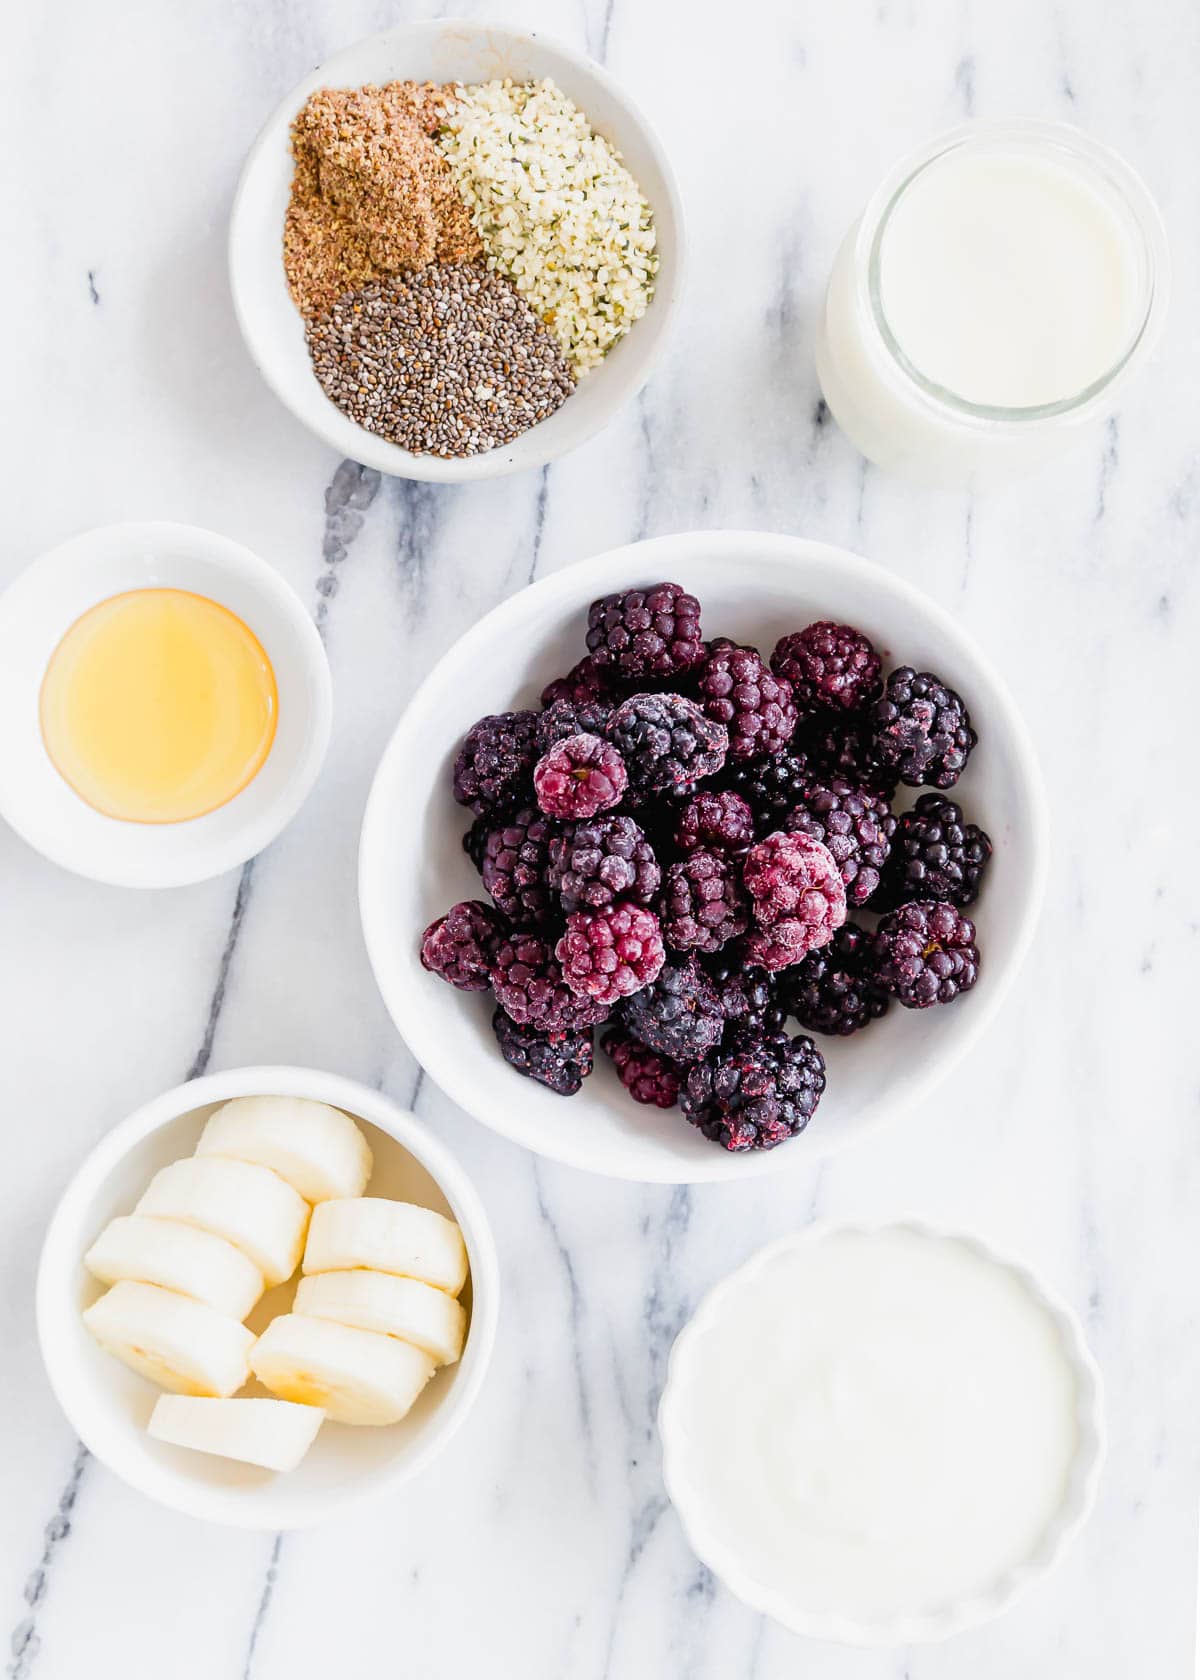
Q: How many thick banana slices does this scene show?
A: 8